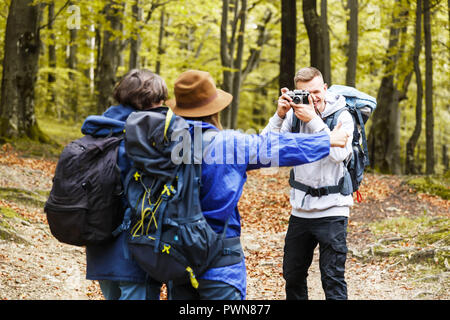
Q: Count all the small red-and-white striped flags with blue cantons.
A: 0